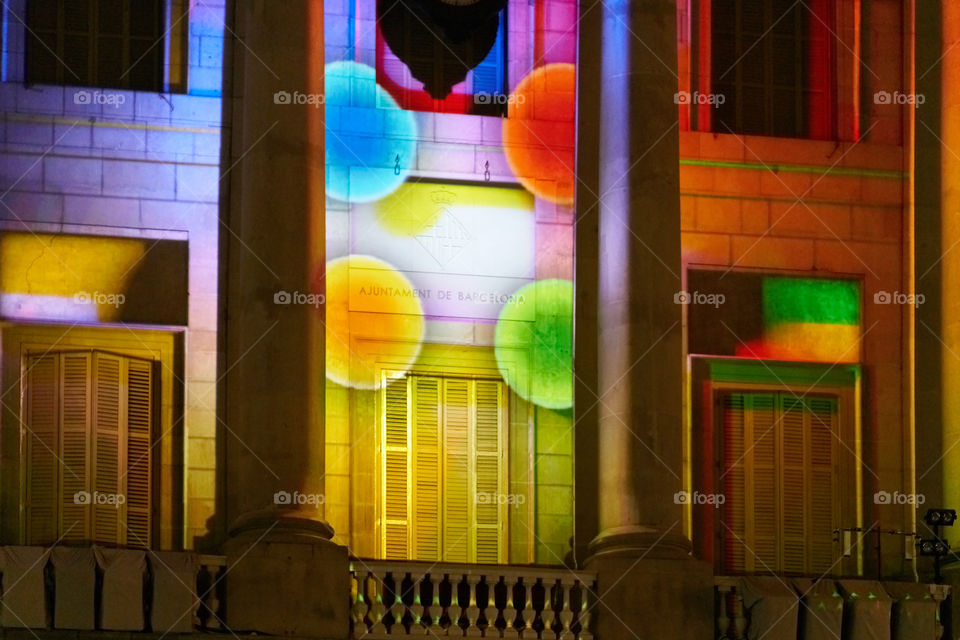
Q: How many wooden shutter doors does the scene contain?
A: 3